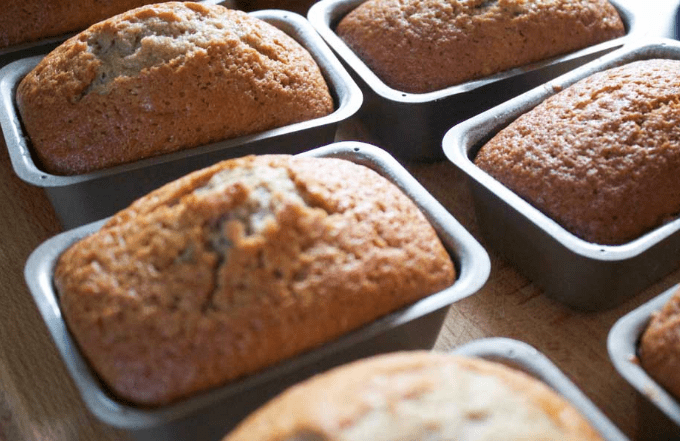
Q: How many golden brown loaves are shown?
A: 7